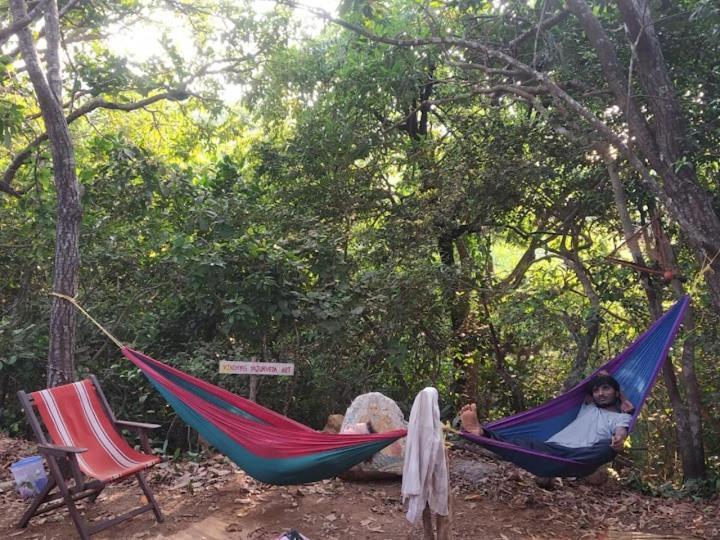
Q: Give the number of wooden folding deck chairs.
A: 1